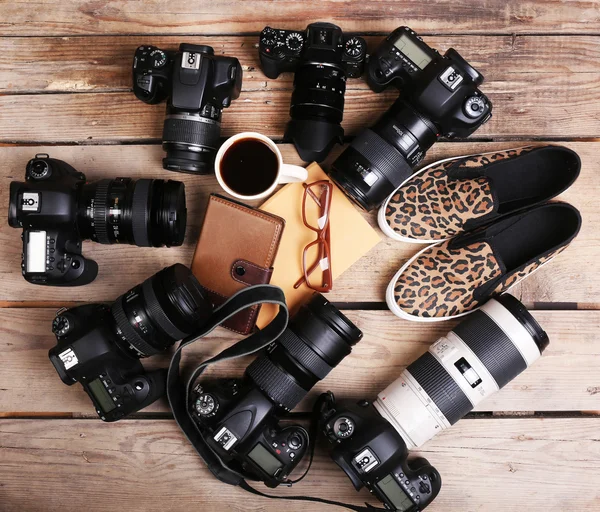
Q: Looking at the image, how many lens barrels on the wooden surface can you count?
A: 7